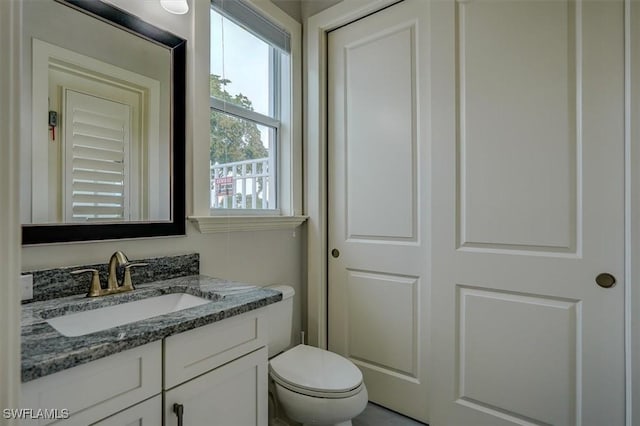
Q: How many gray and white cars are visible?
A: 0